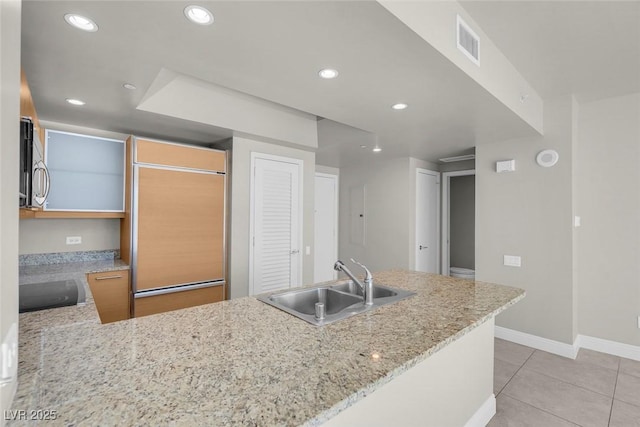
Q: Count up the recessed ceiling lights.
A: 6